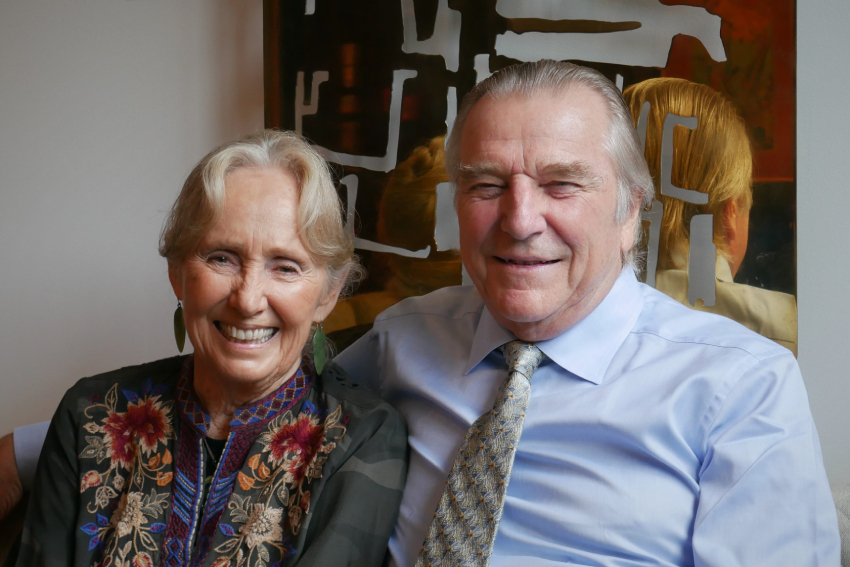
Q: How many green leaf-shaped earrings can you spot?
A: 2